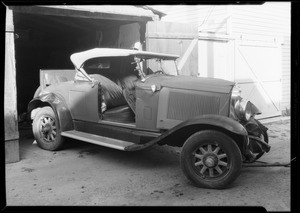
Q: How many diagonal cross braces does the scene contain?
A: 2